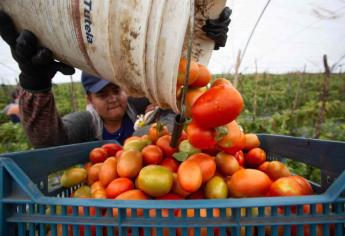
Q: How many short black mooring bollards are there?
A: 0